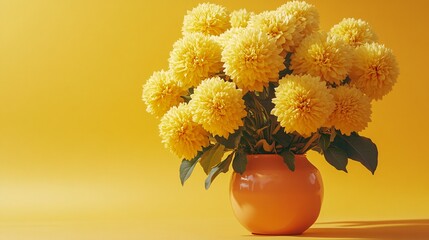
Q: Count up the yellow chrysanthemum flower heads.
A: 15